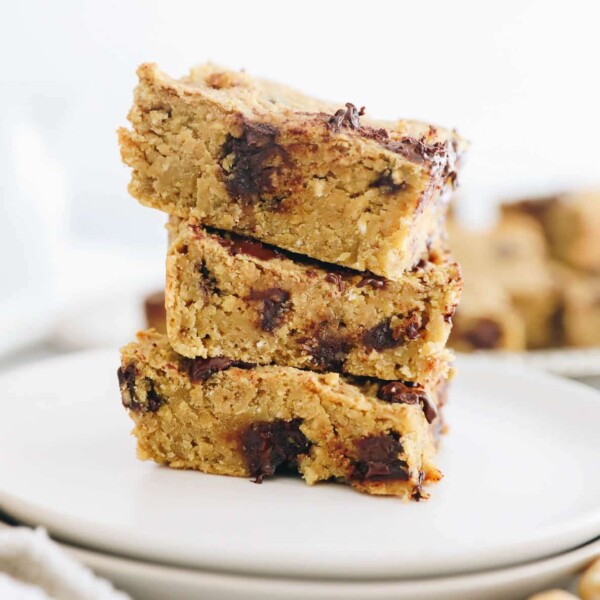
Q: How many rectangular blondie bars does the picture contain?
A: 3